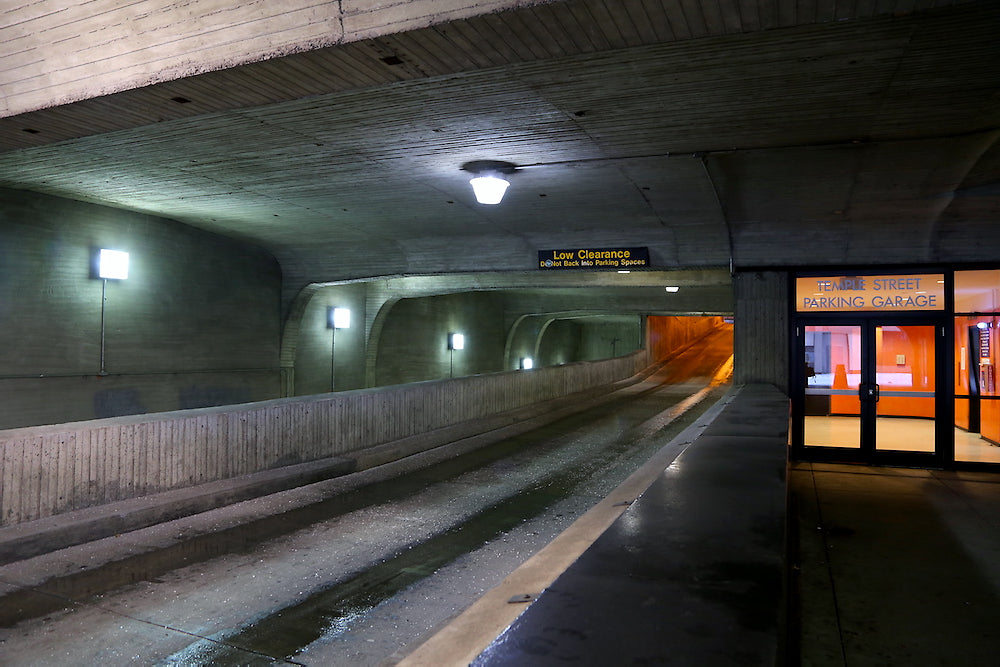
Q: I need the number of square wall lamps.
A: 4